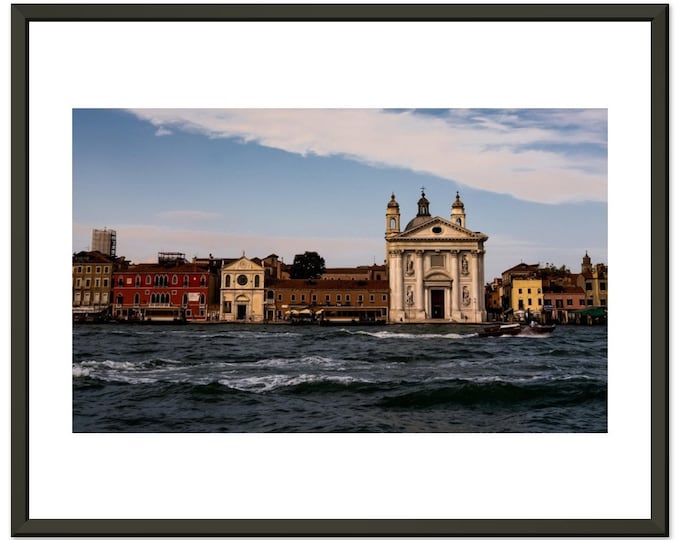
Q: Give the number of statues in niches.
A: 4